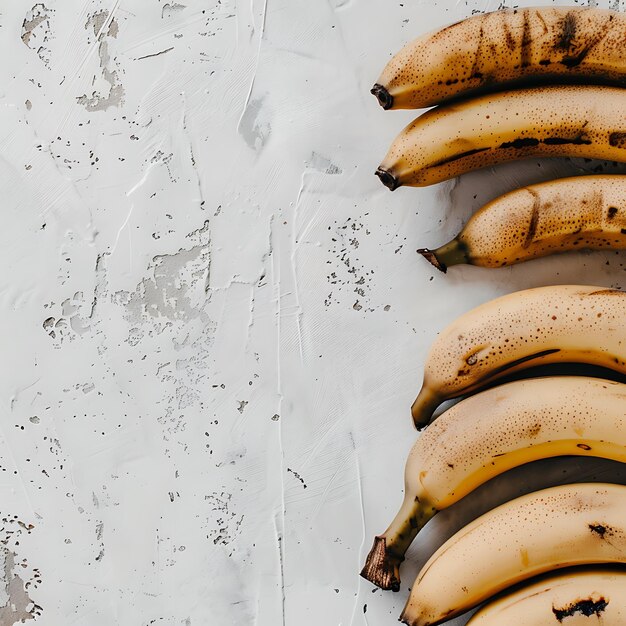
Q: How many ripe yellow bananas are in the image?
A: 7